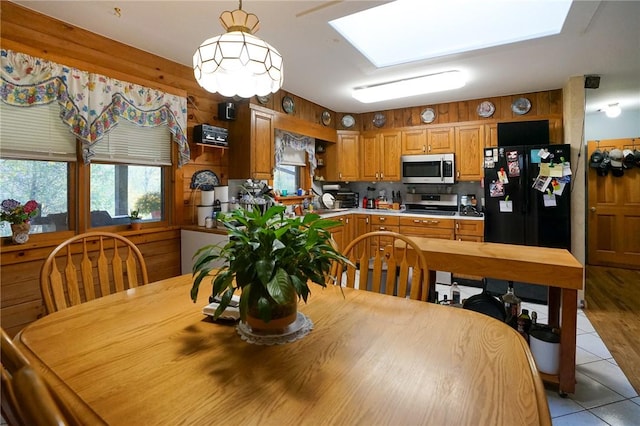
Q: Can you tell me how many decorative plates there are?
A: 8